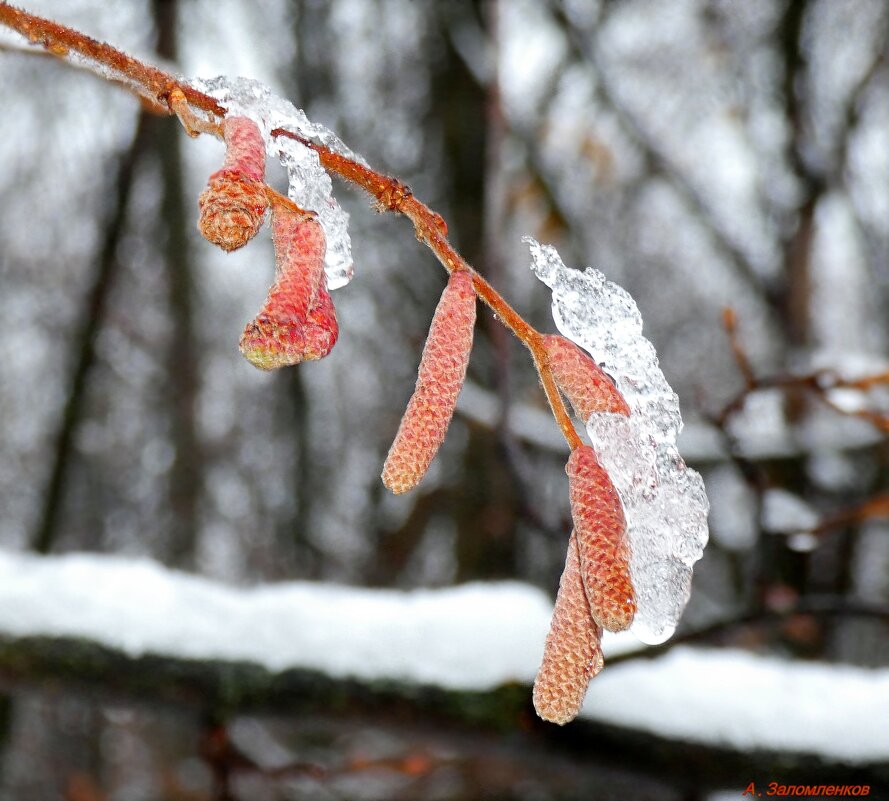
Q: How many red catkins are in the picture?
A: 6